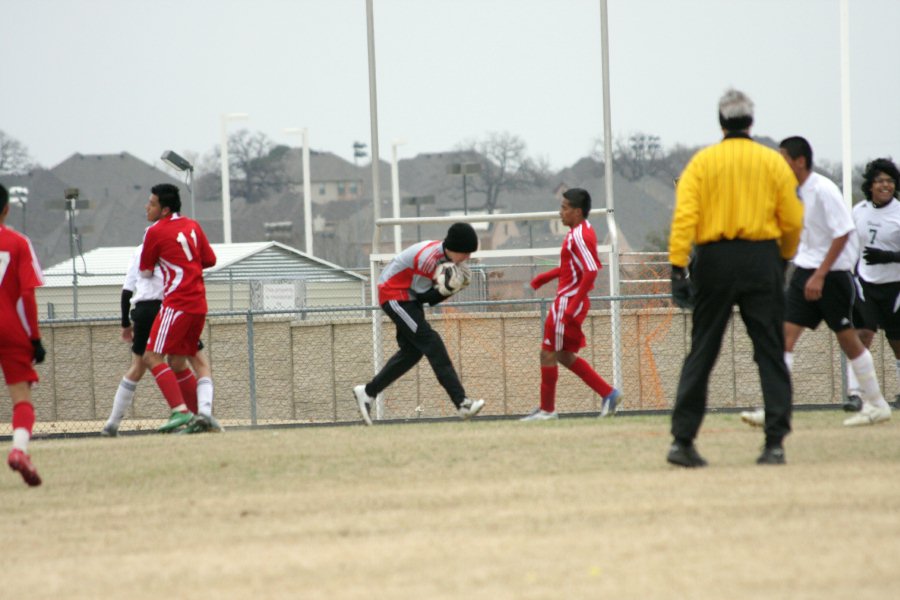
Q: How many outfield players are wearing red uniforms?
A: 3